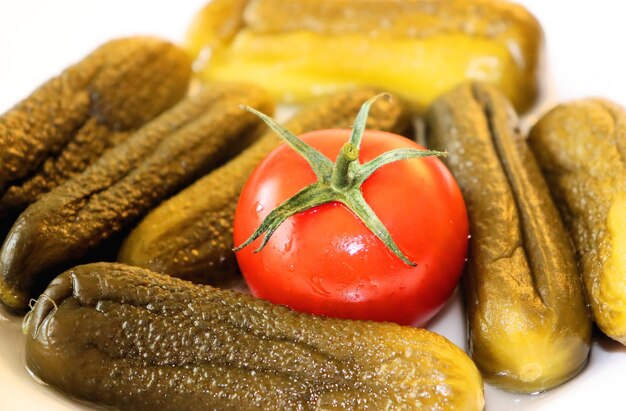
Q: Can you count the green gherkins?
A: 7